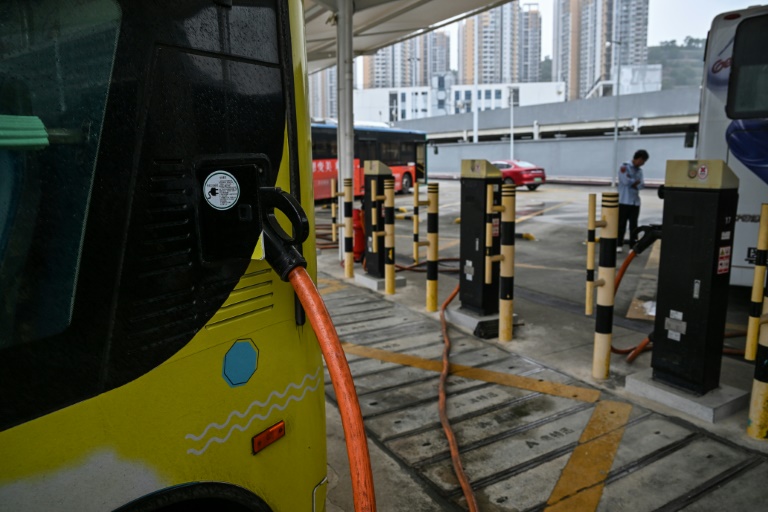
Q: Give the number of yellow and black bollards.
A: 6